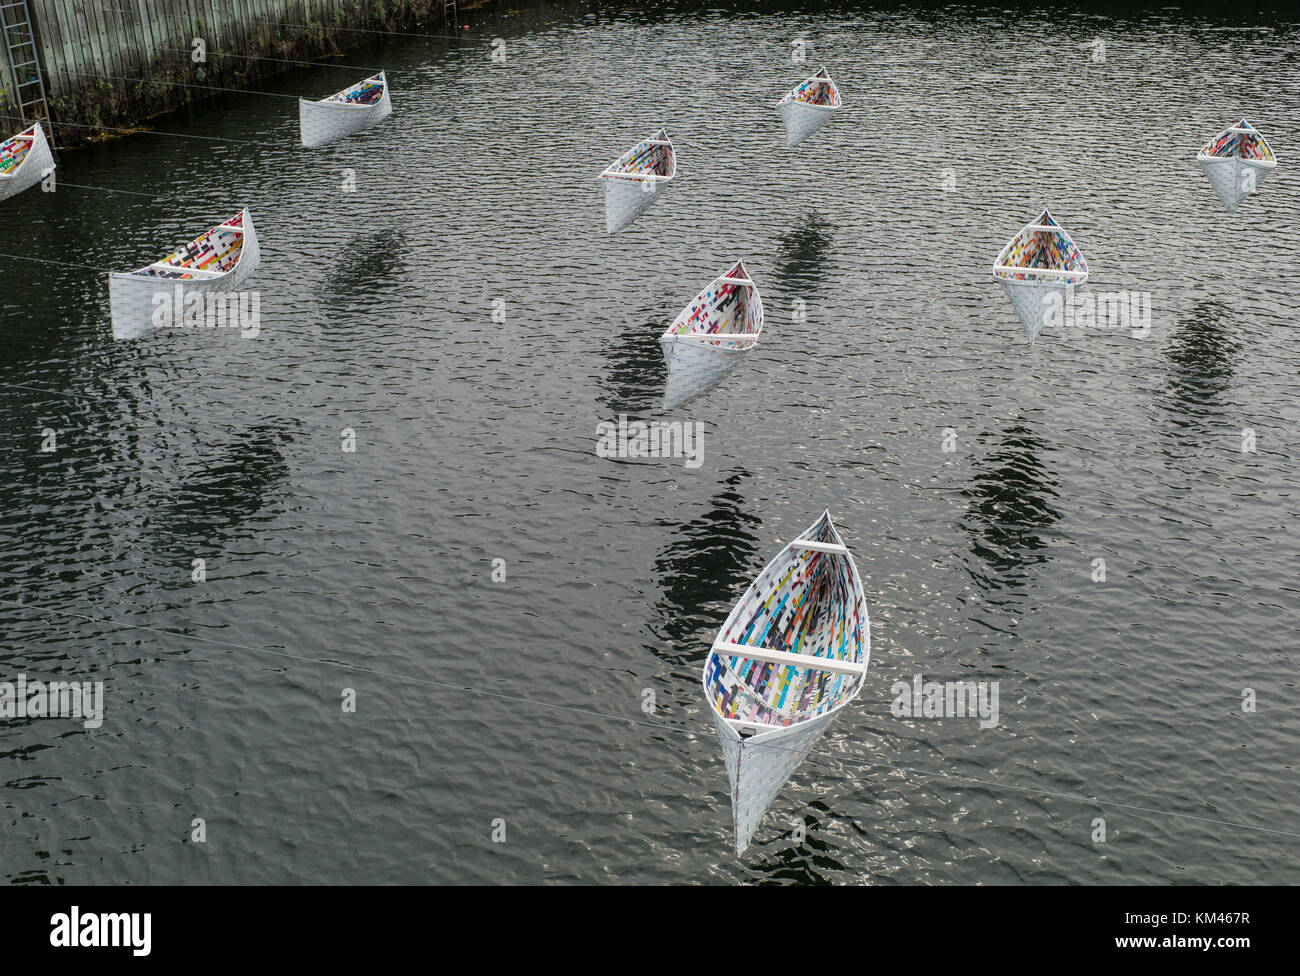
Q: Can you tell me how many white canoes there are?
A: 9